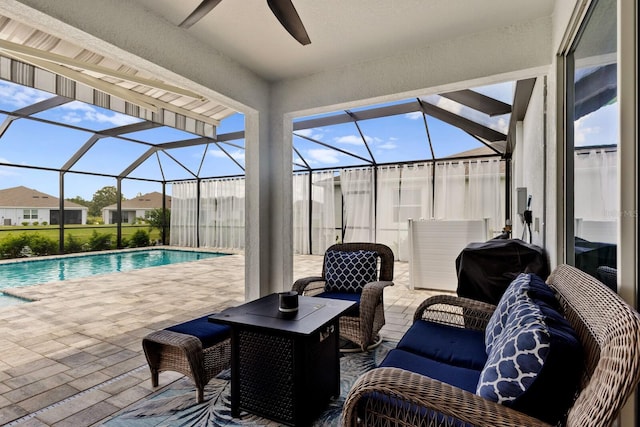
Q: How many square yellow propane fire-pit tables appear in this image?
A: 0